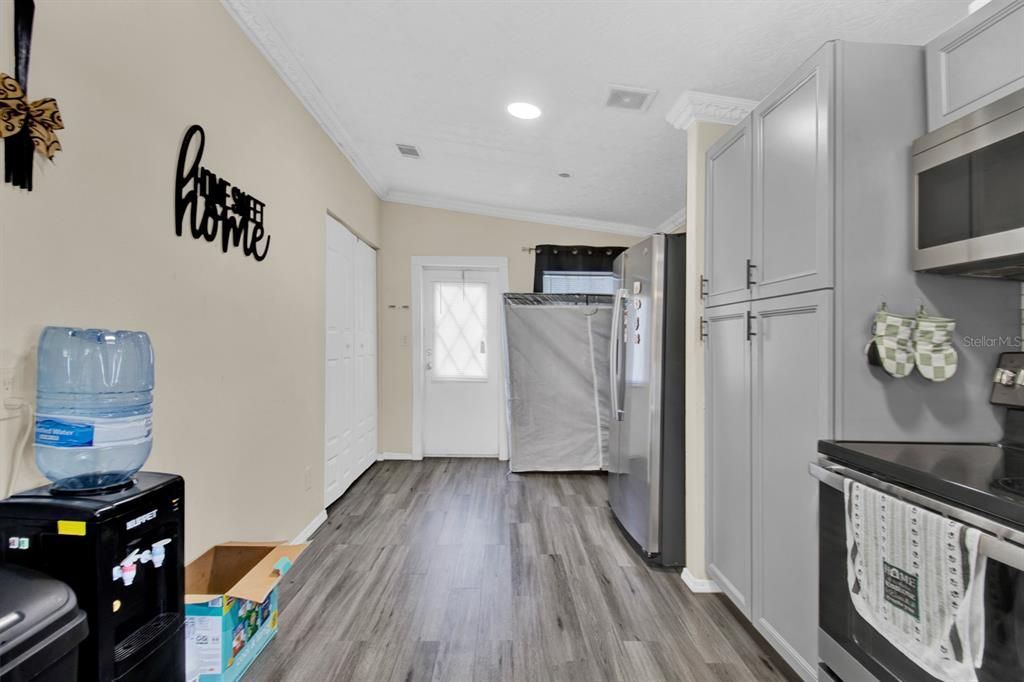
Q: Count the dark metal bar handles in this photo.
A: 4